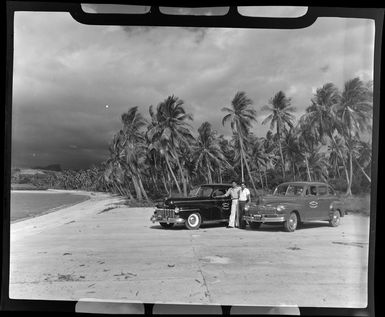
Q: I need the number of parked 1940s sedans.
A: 2